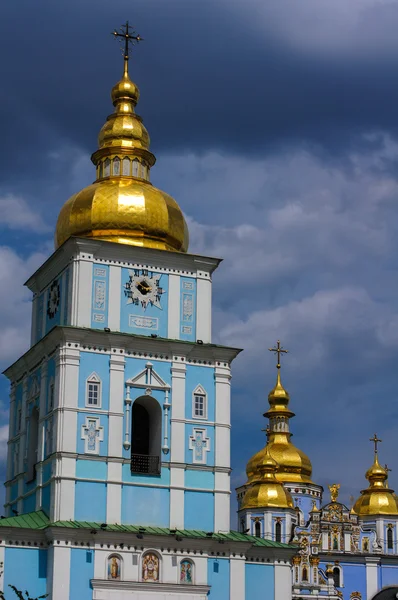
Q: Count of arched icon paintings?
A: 3